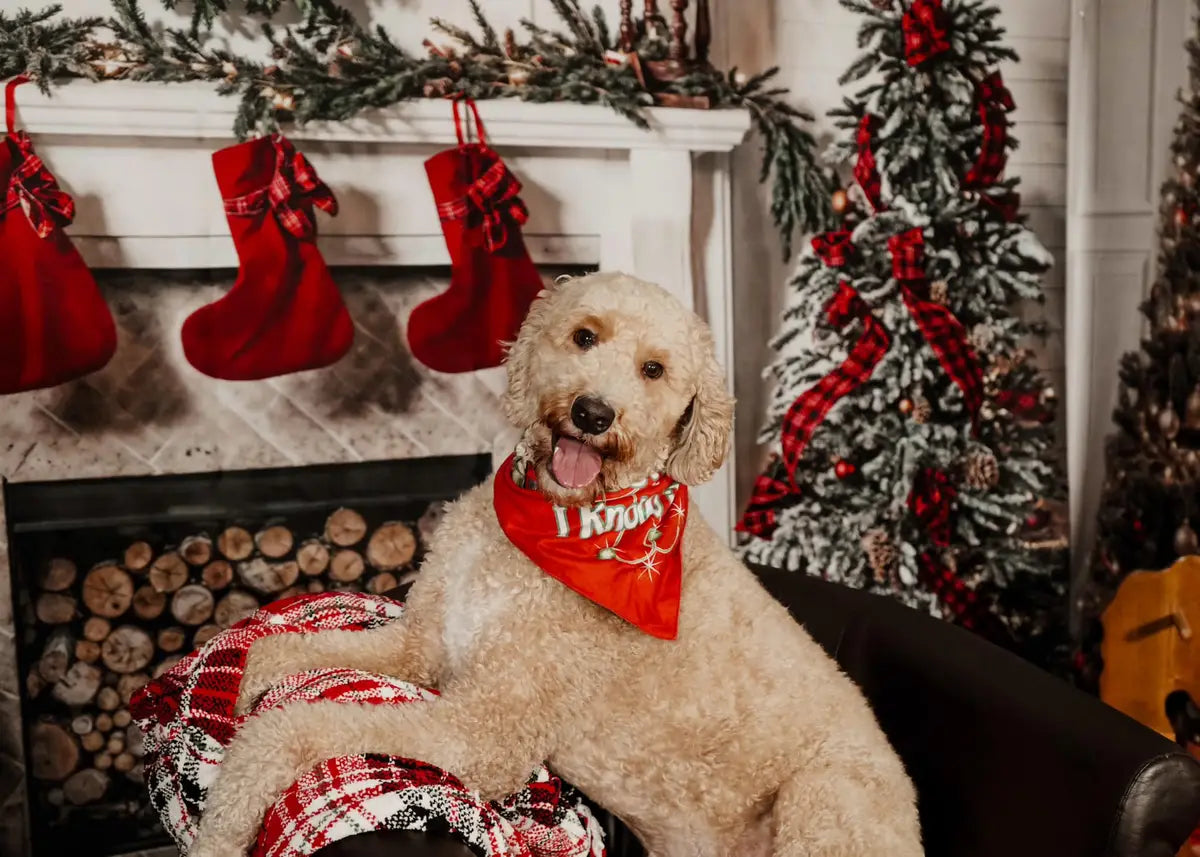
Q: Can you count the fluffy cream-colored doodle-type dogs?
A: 1